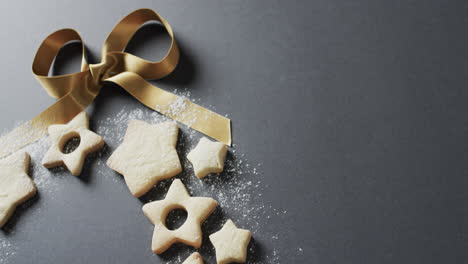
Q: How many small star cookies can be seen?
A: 2